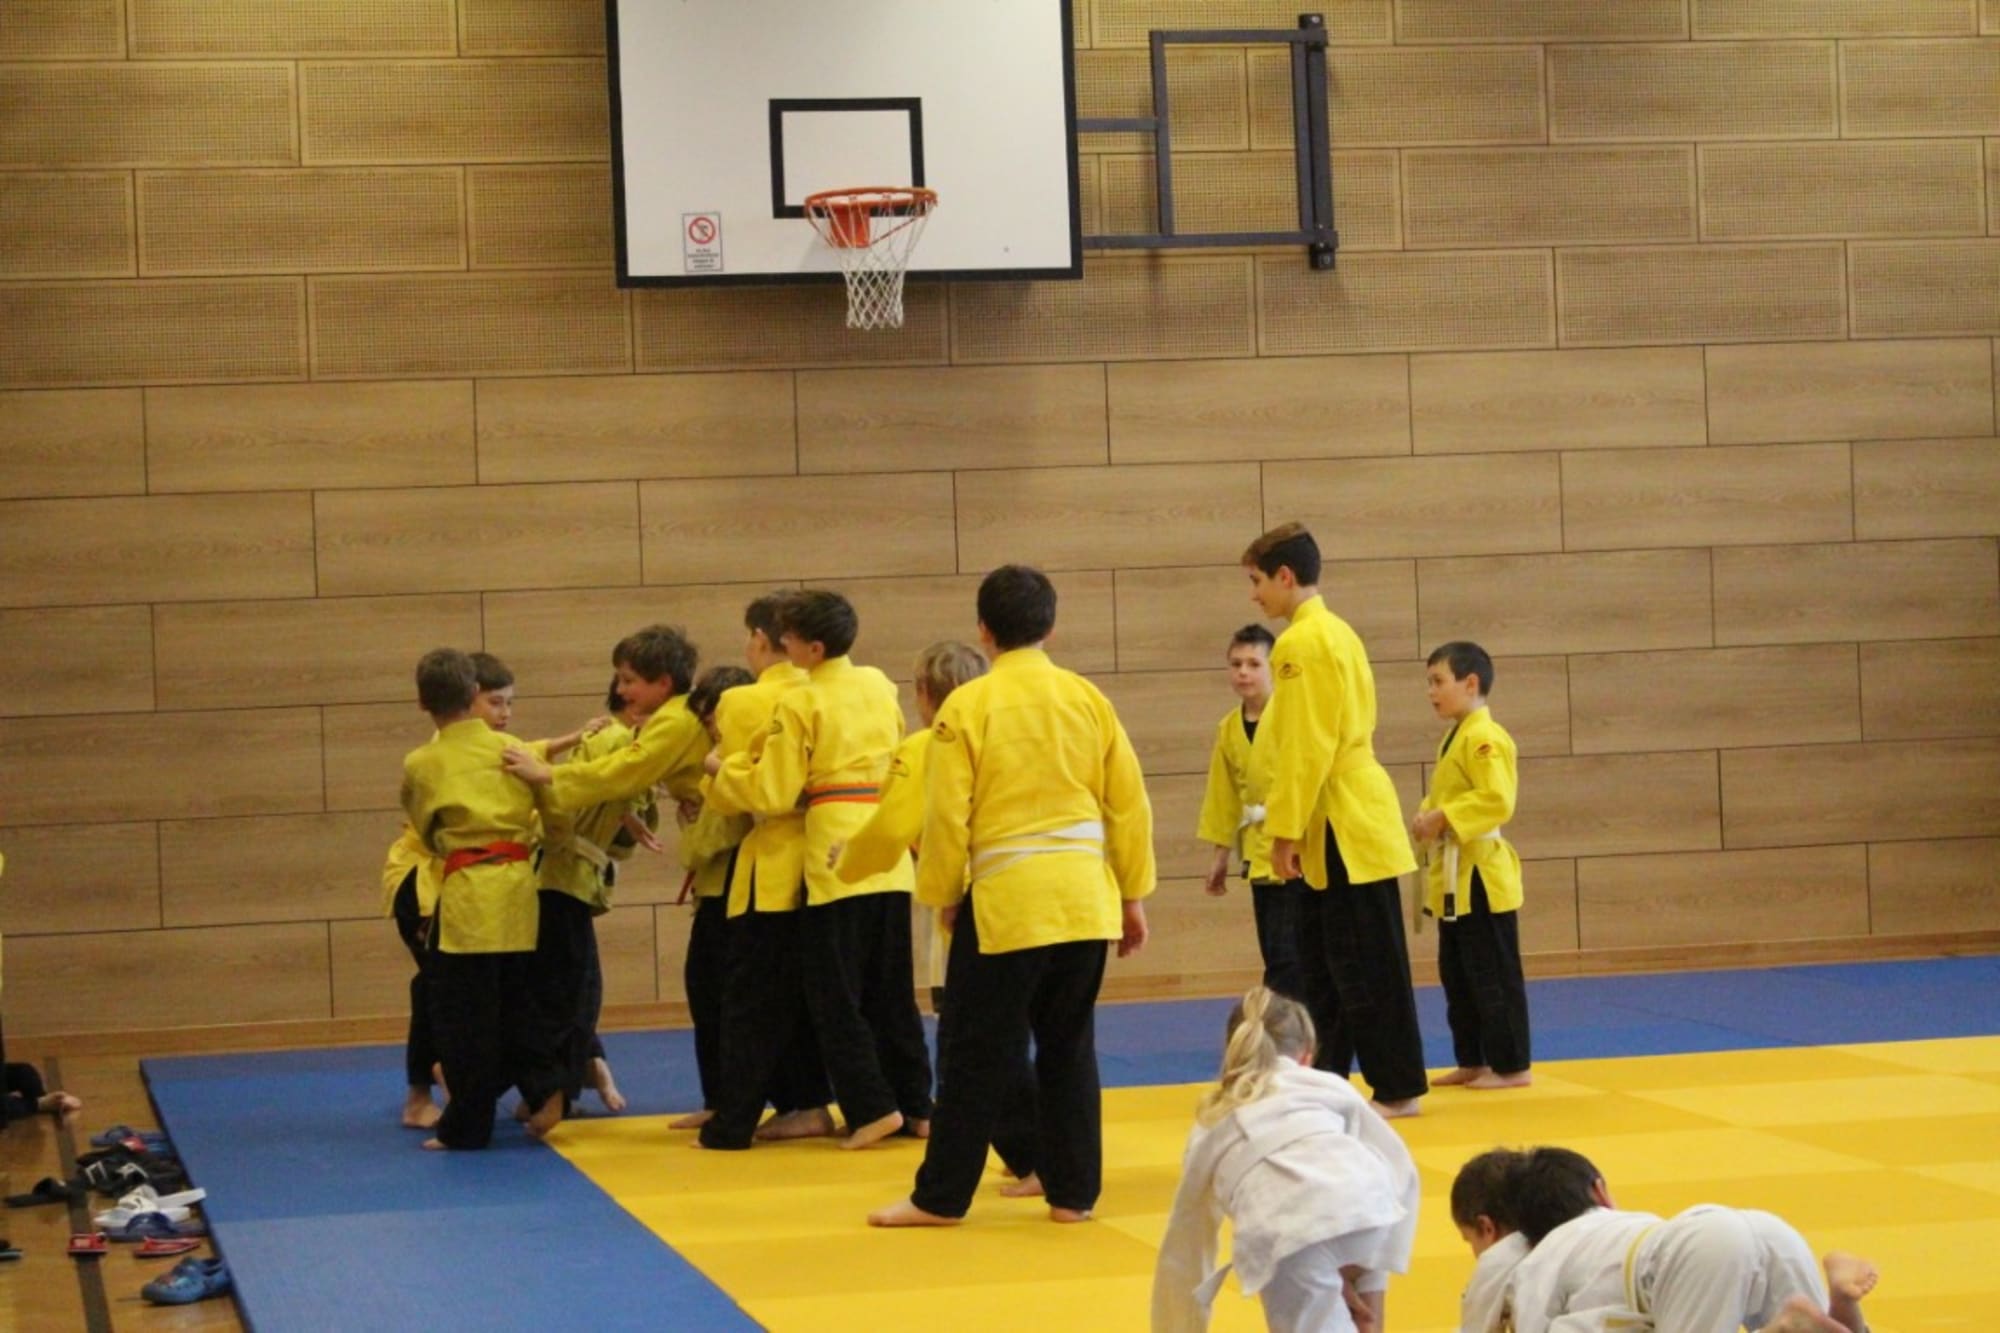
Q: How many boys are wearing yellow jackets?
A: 12